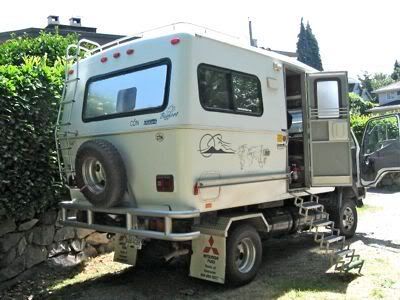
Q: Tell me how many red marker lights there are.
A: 5